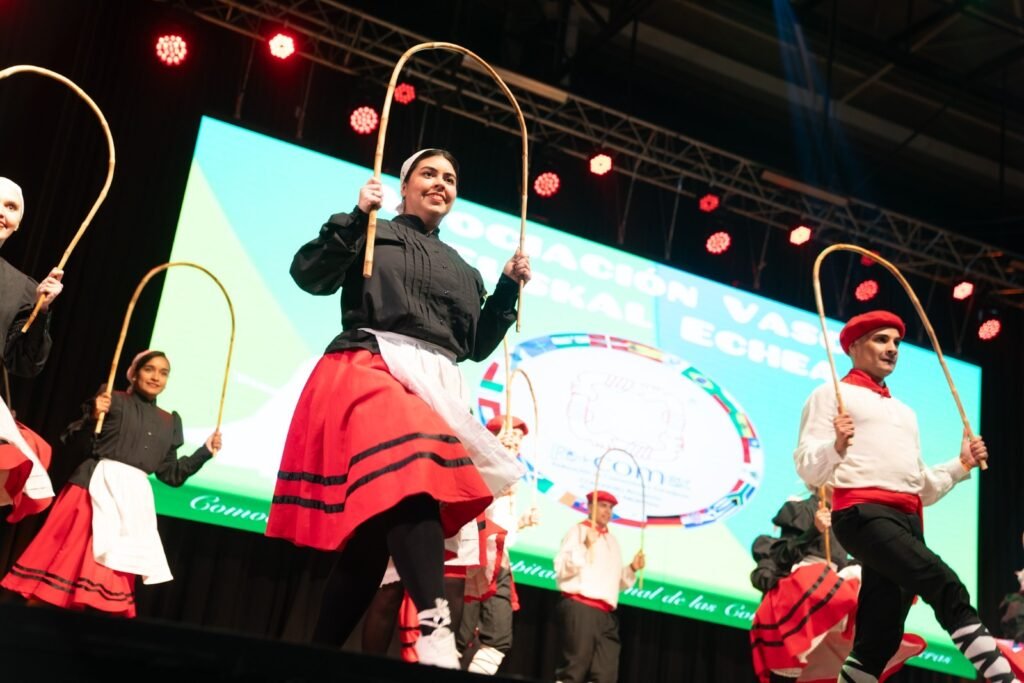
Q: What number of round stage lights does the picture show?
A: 13